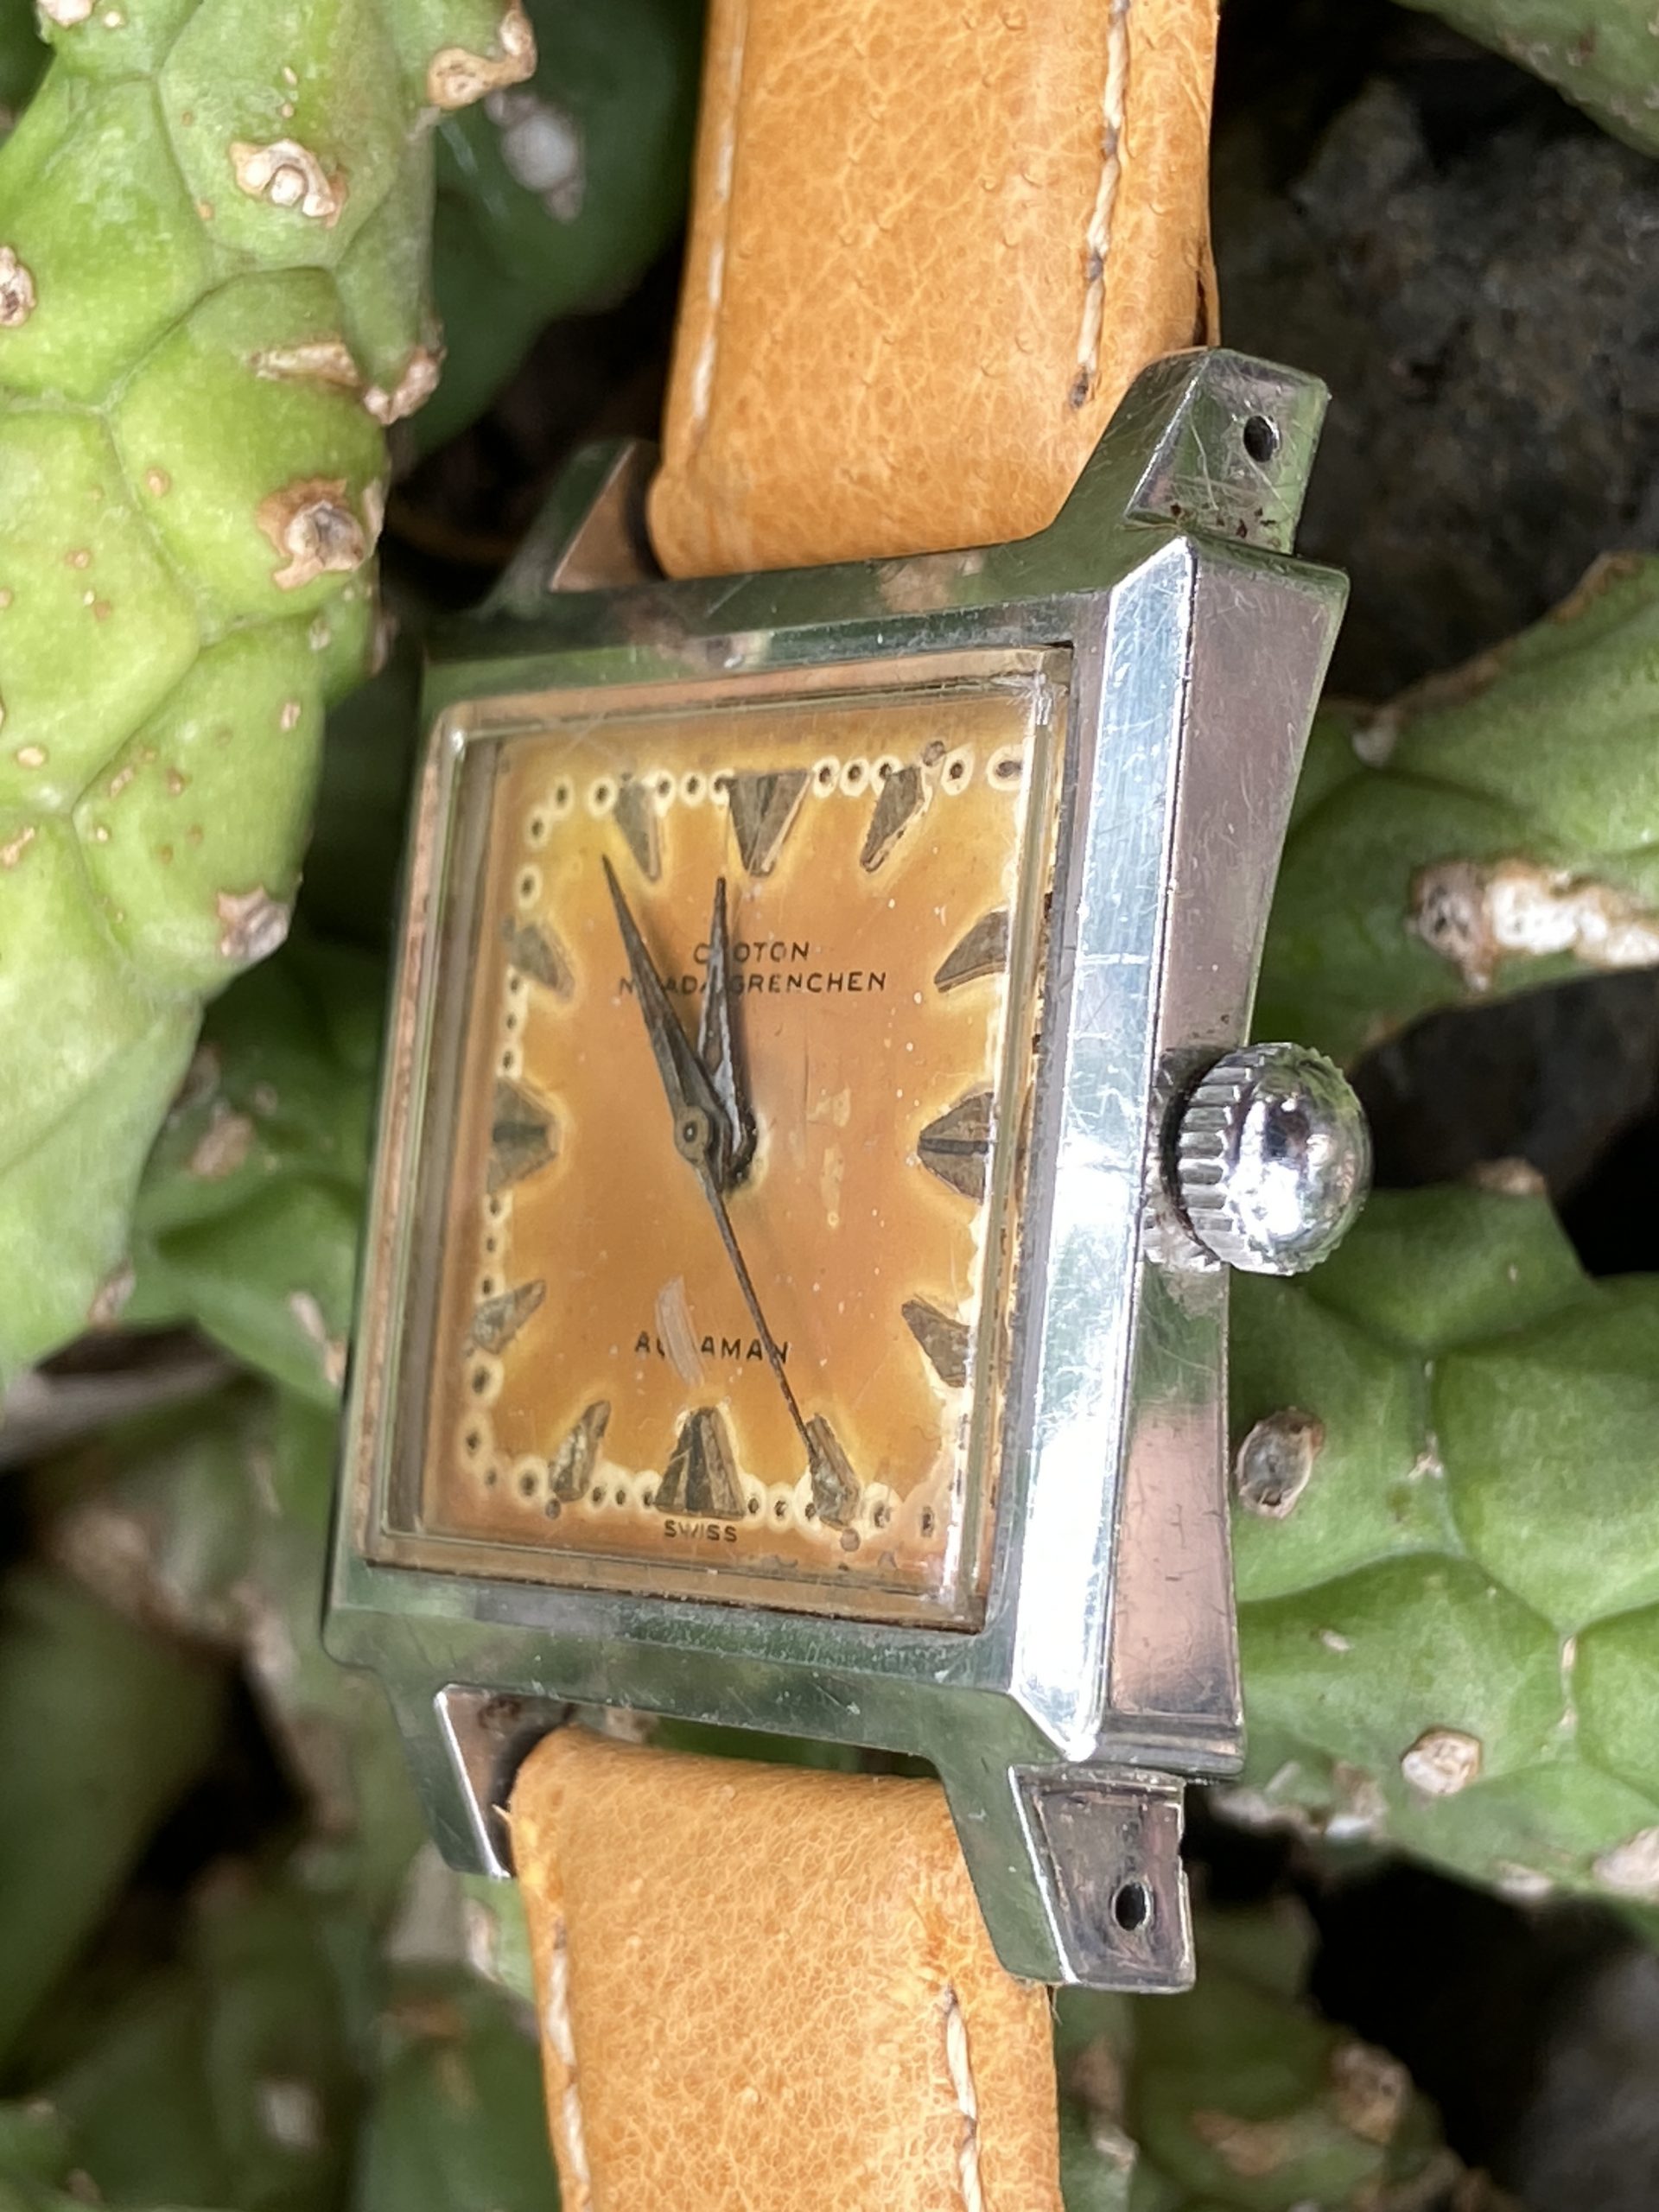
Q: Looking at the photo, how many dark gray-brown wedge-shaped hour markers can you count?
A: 12